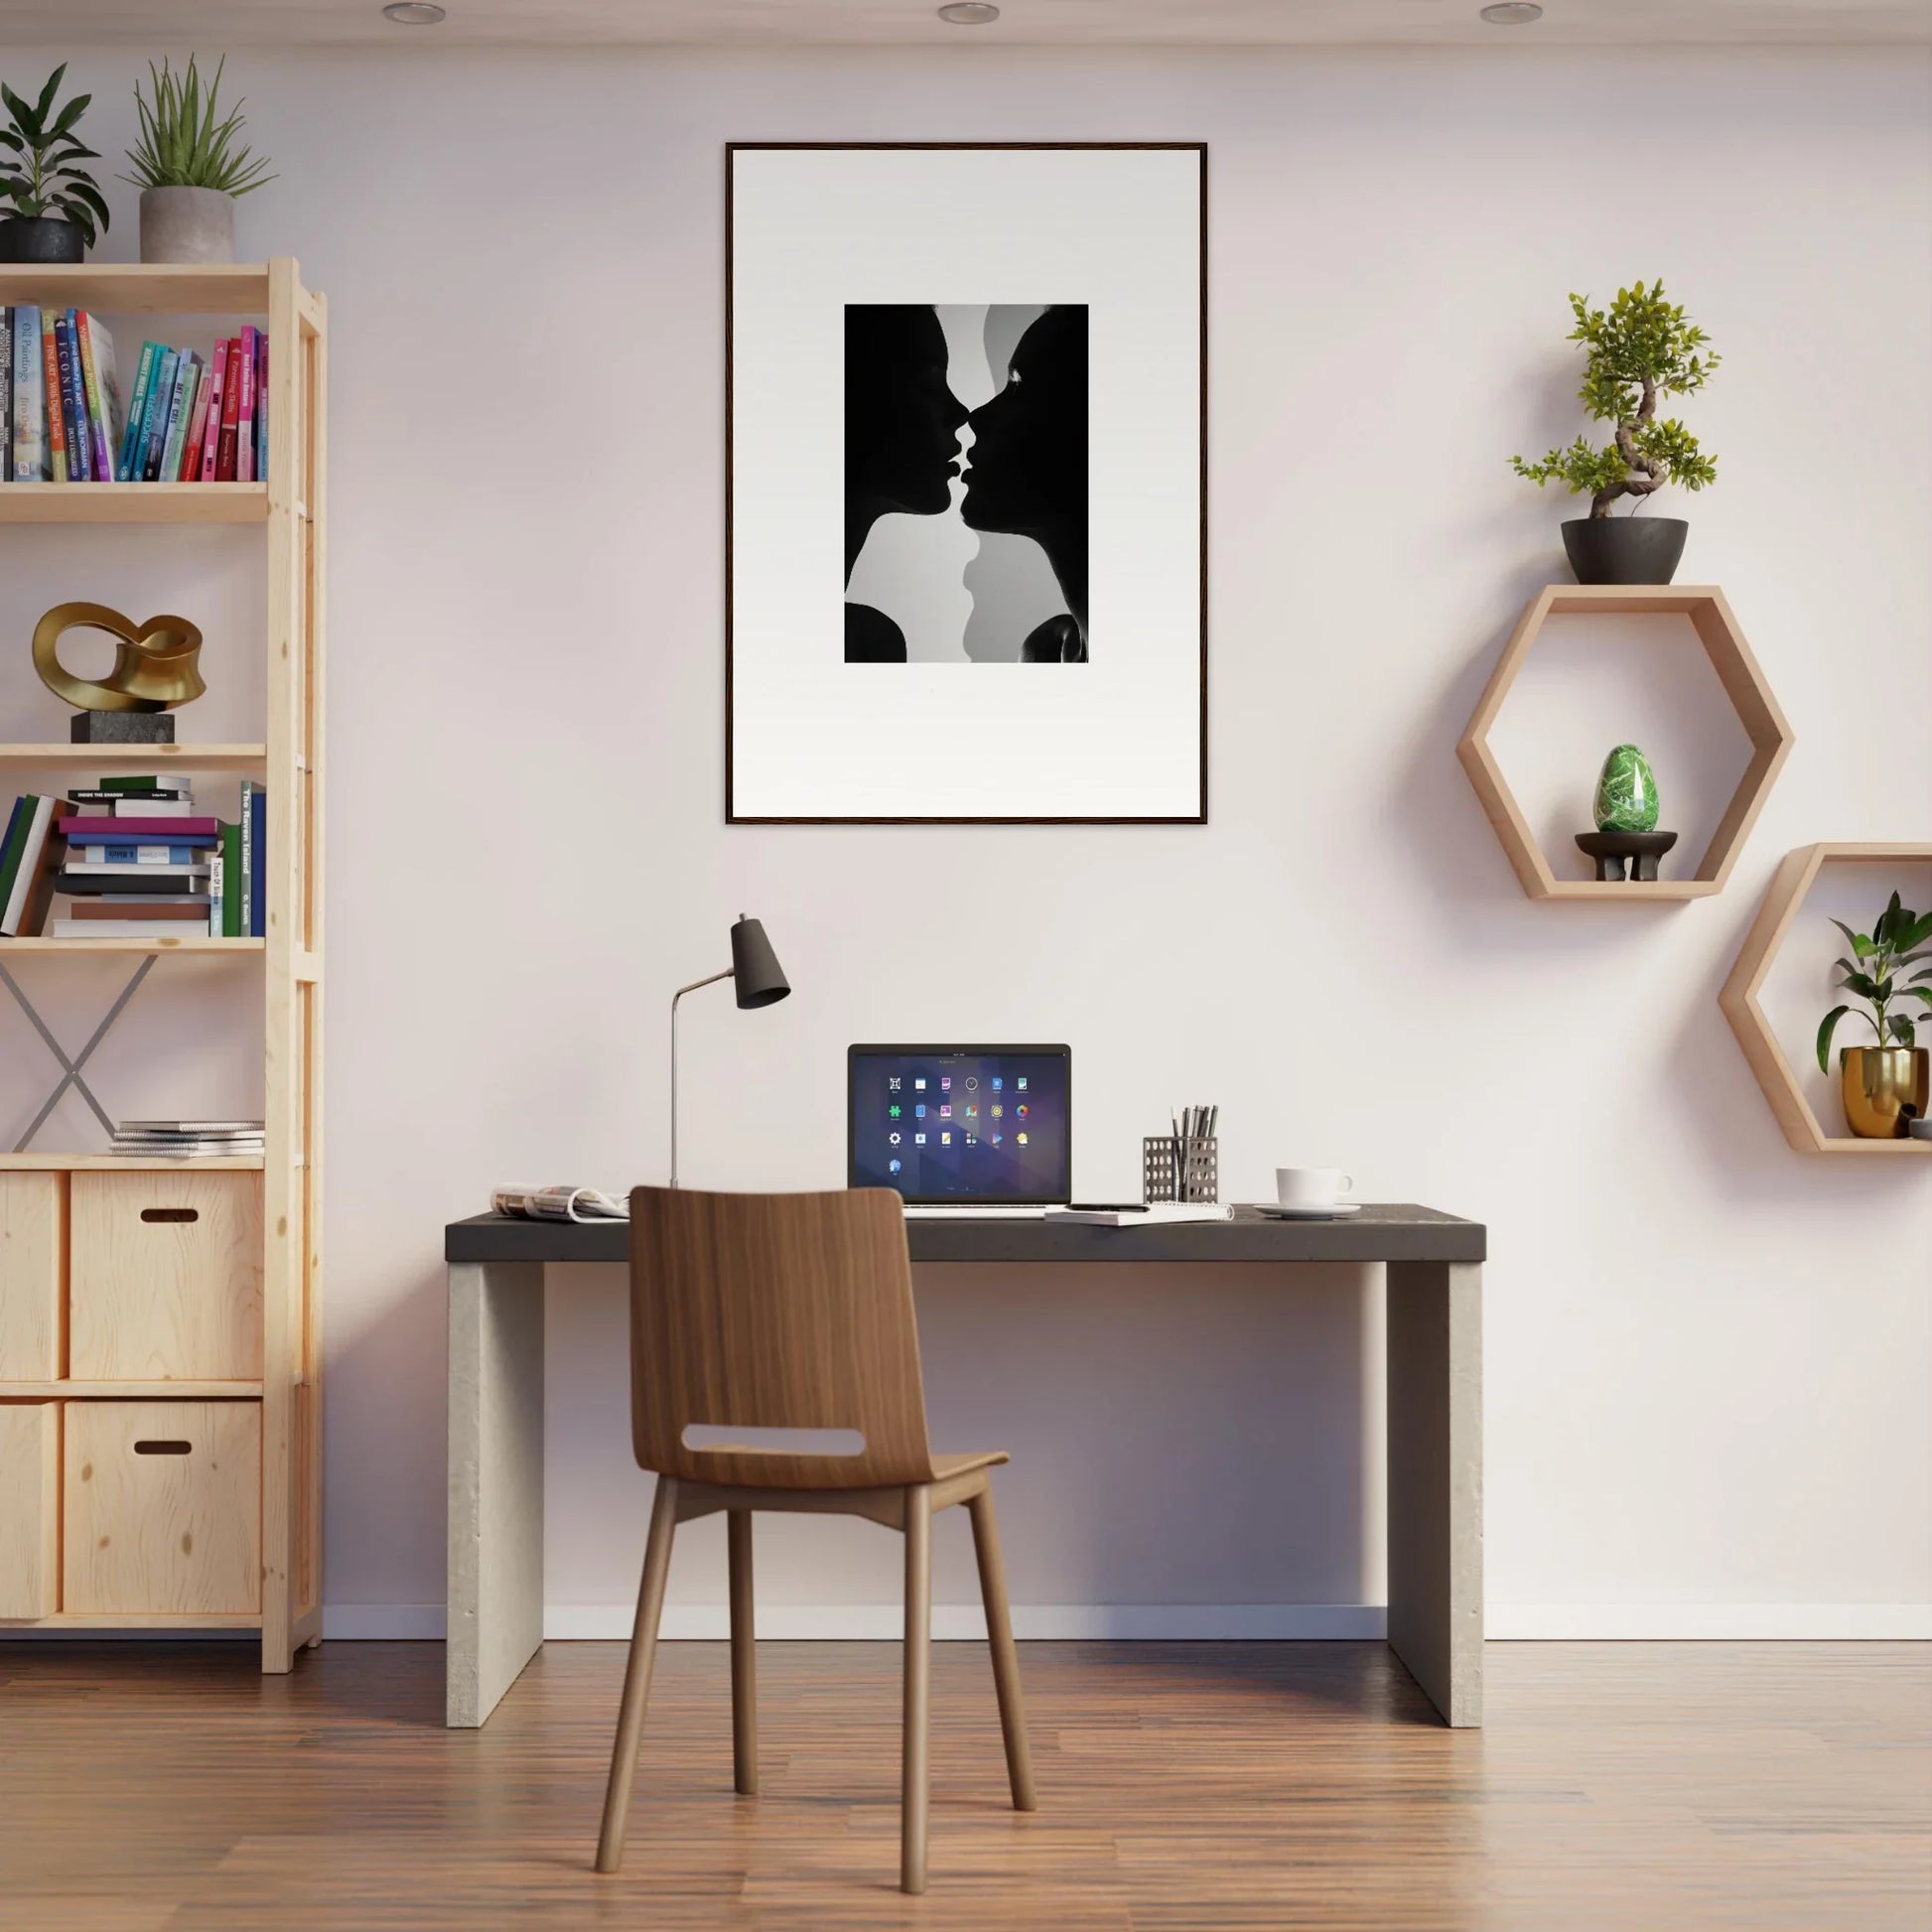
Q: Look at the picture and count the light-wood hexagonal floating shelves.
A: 2